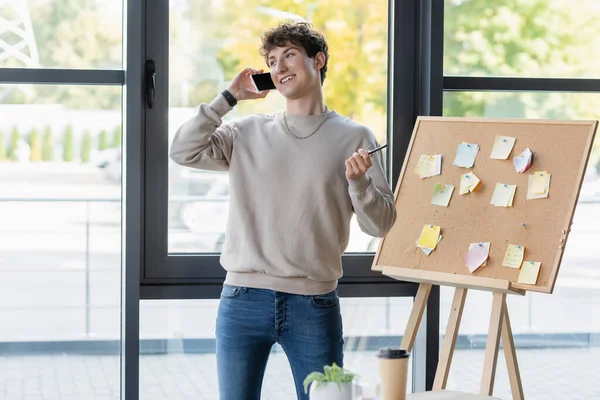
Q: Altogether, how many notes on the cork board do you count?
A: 12